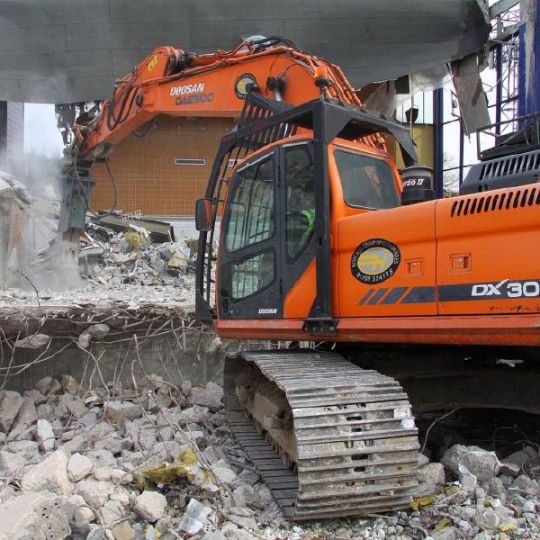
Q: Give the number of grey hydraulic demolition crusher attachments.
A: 1